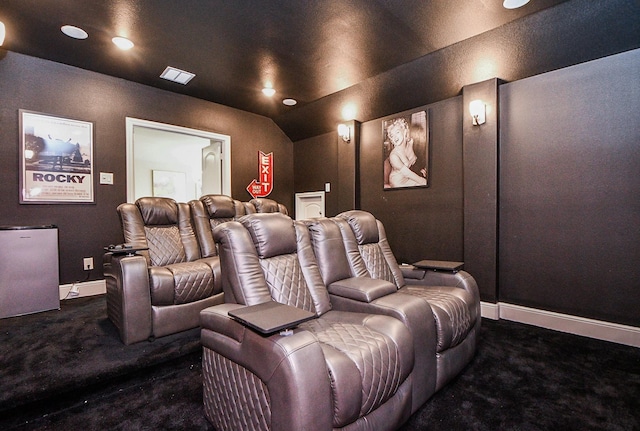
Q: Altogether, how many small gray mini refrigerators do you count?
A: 1